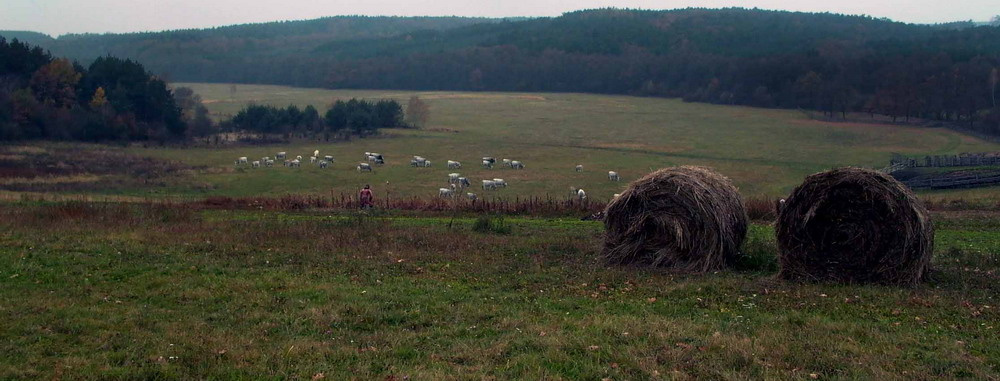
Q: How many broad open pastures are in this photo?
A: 1